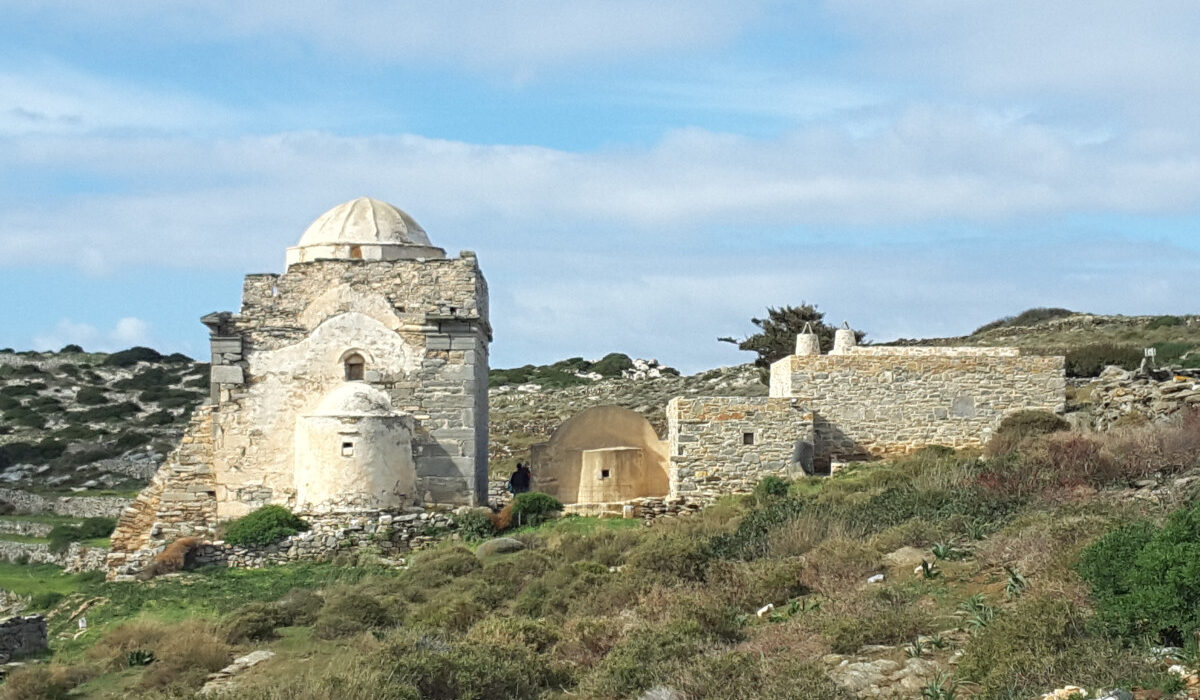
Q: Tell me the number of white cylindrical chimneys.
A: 2